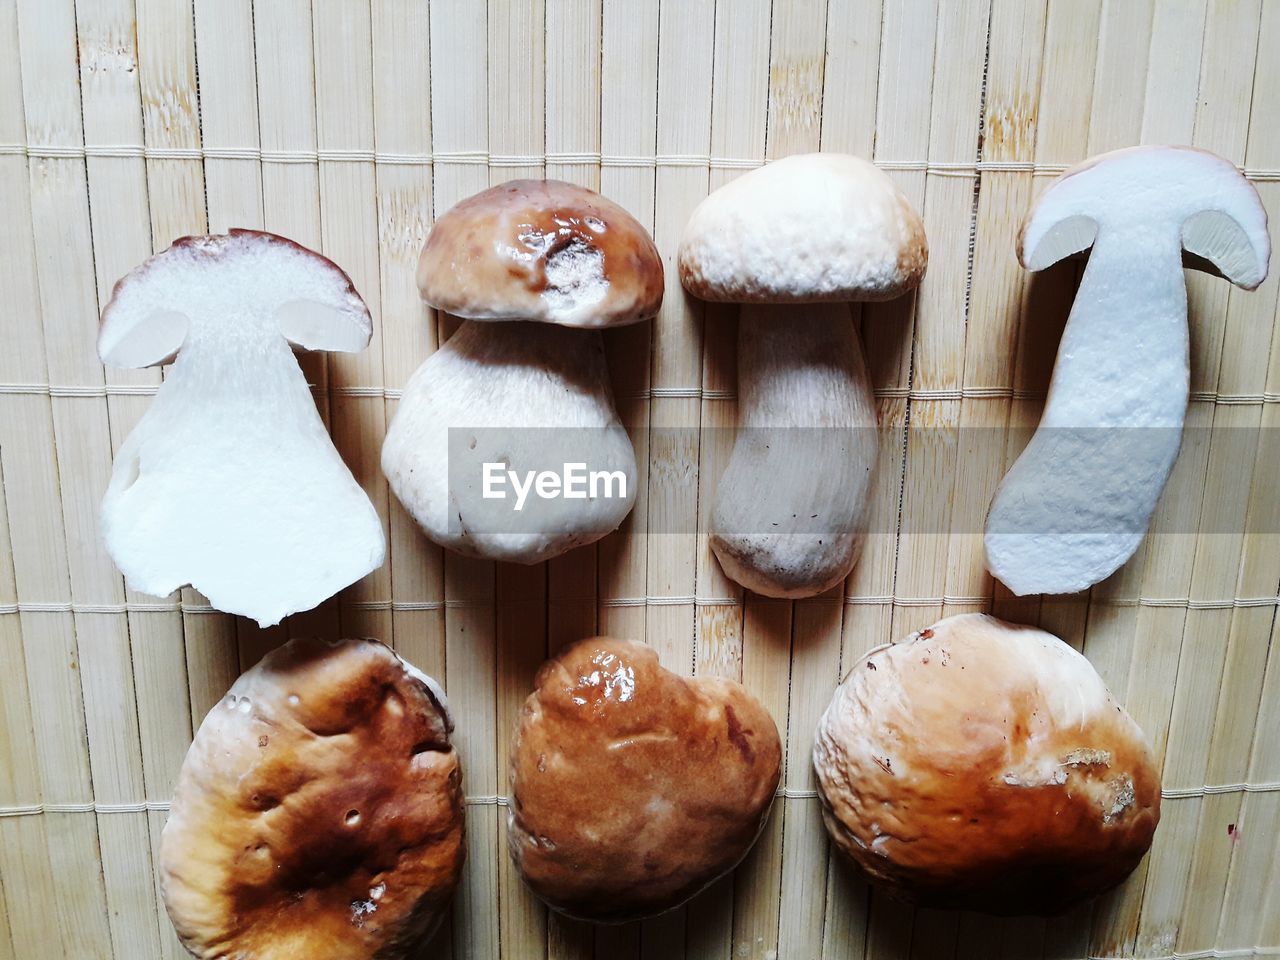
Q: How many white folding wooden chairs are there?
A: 0